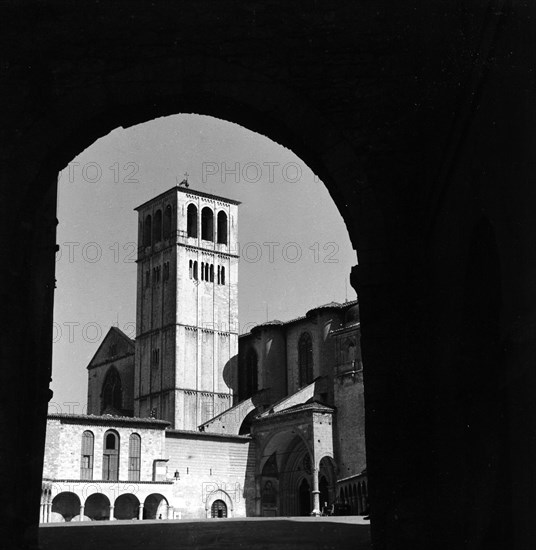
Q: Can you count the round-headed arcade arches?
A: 4